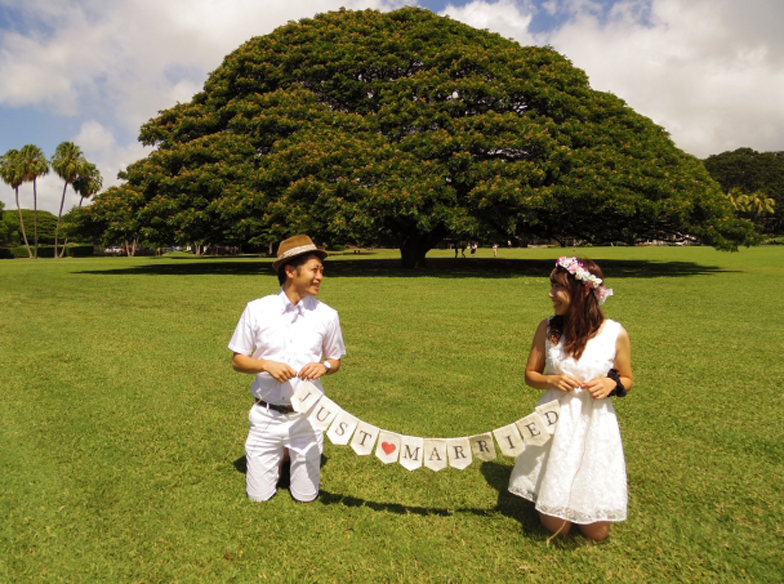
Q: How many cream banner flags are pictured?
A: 12